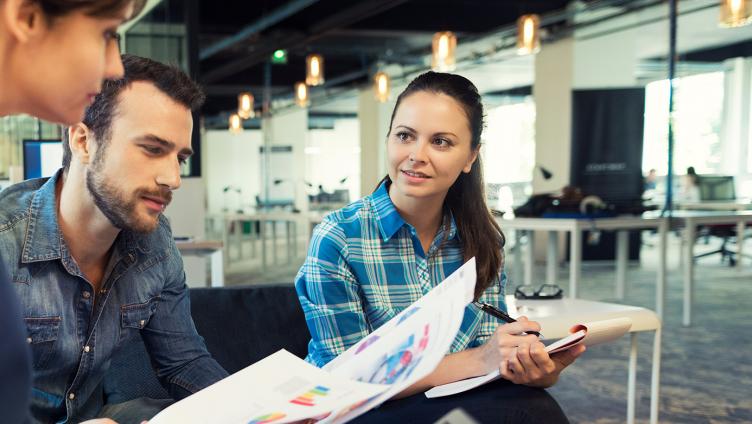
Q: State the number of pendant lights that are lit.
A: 8